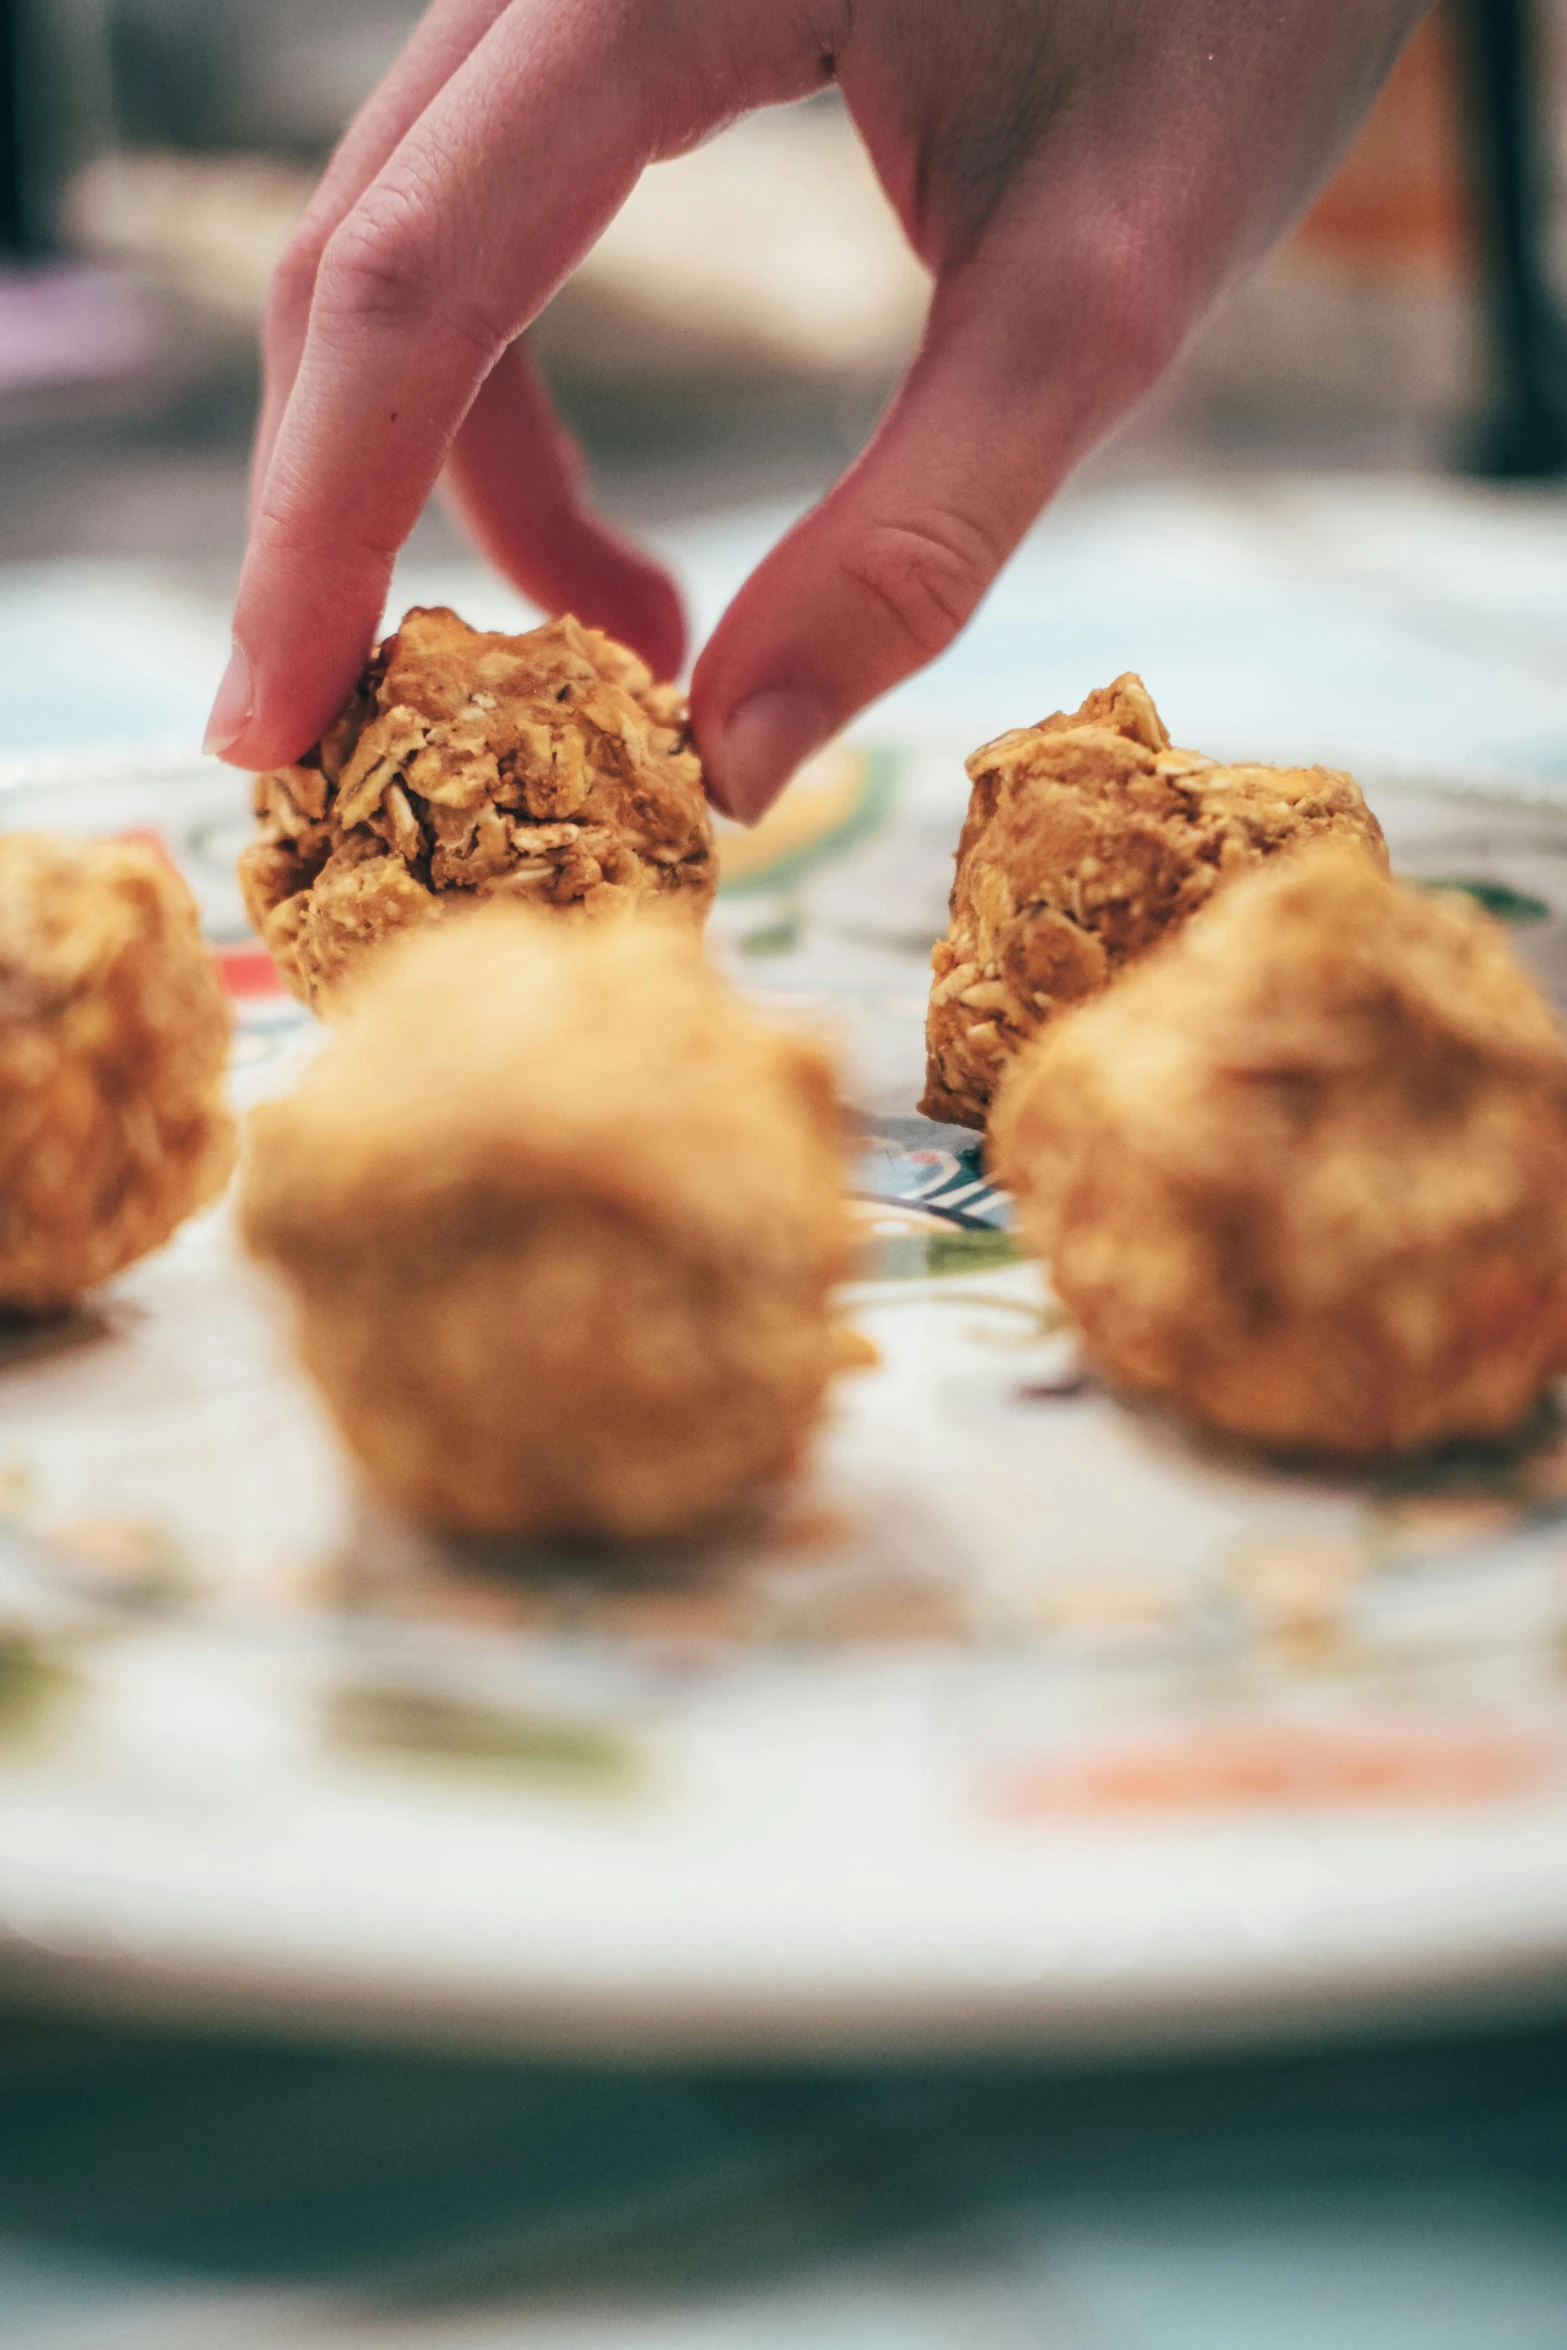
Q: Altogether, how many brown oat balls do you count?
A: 5